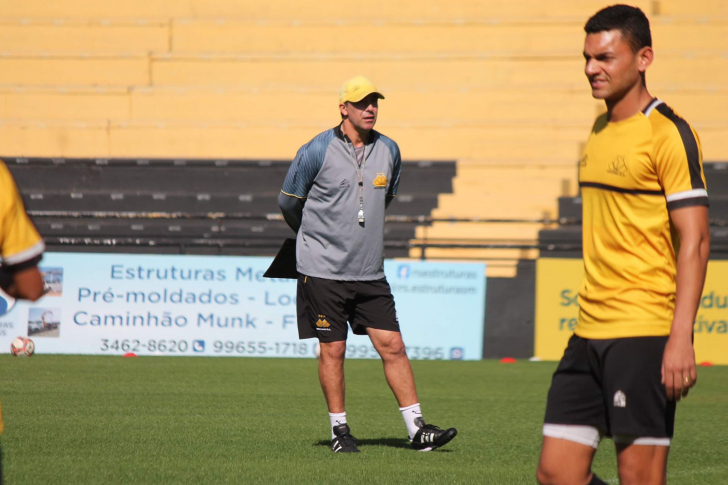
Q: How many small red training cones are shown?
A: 3